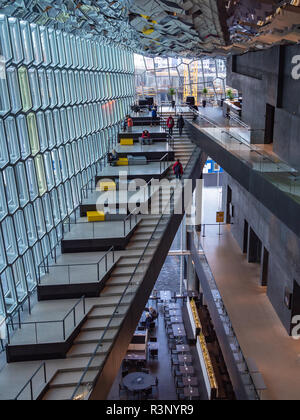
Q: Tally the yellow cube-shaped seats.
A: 4